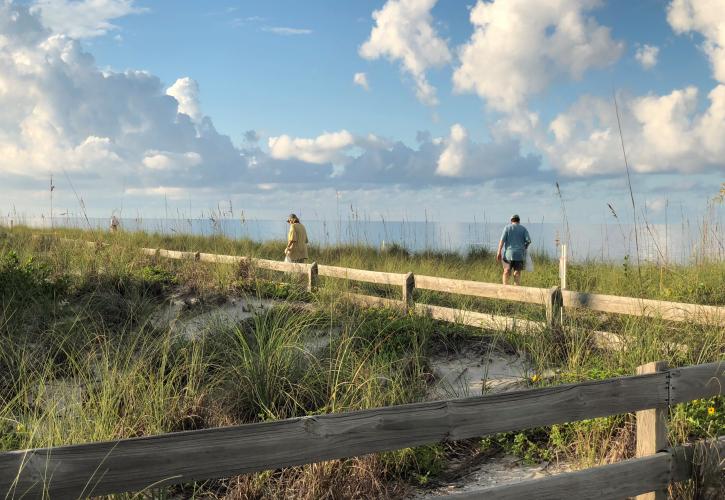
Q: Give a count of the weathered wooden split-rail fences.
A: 2